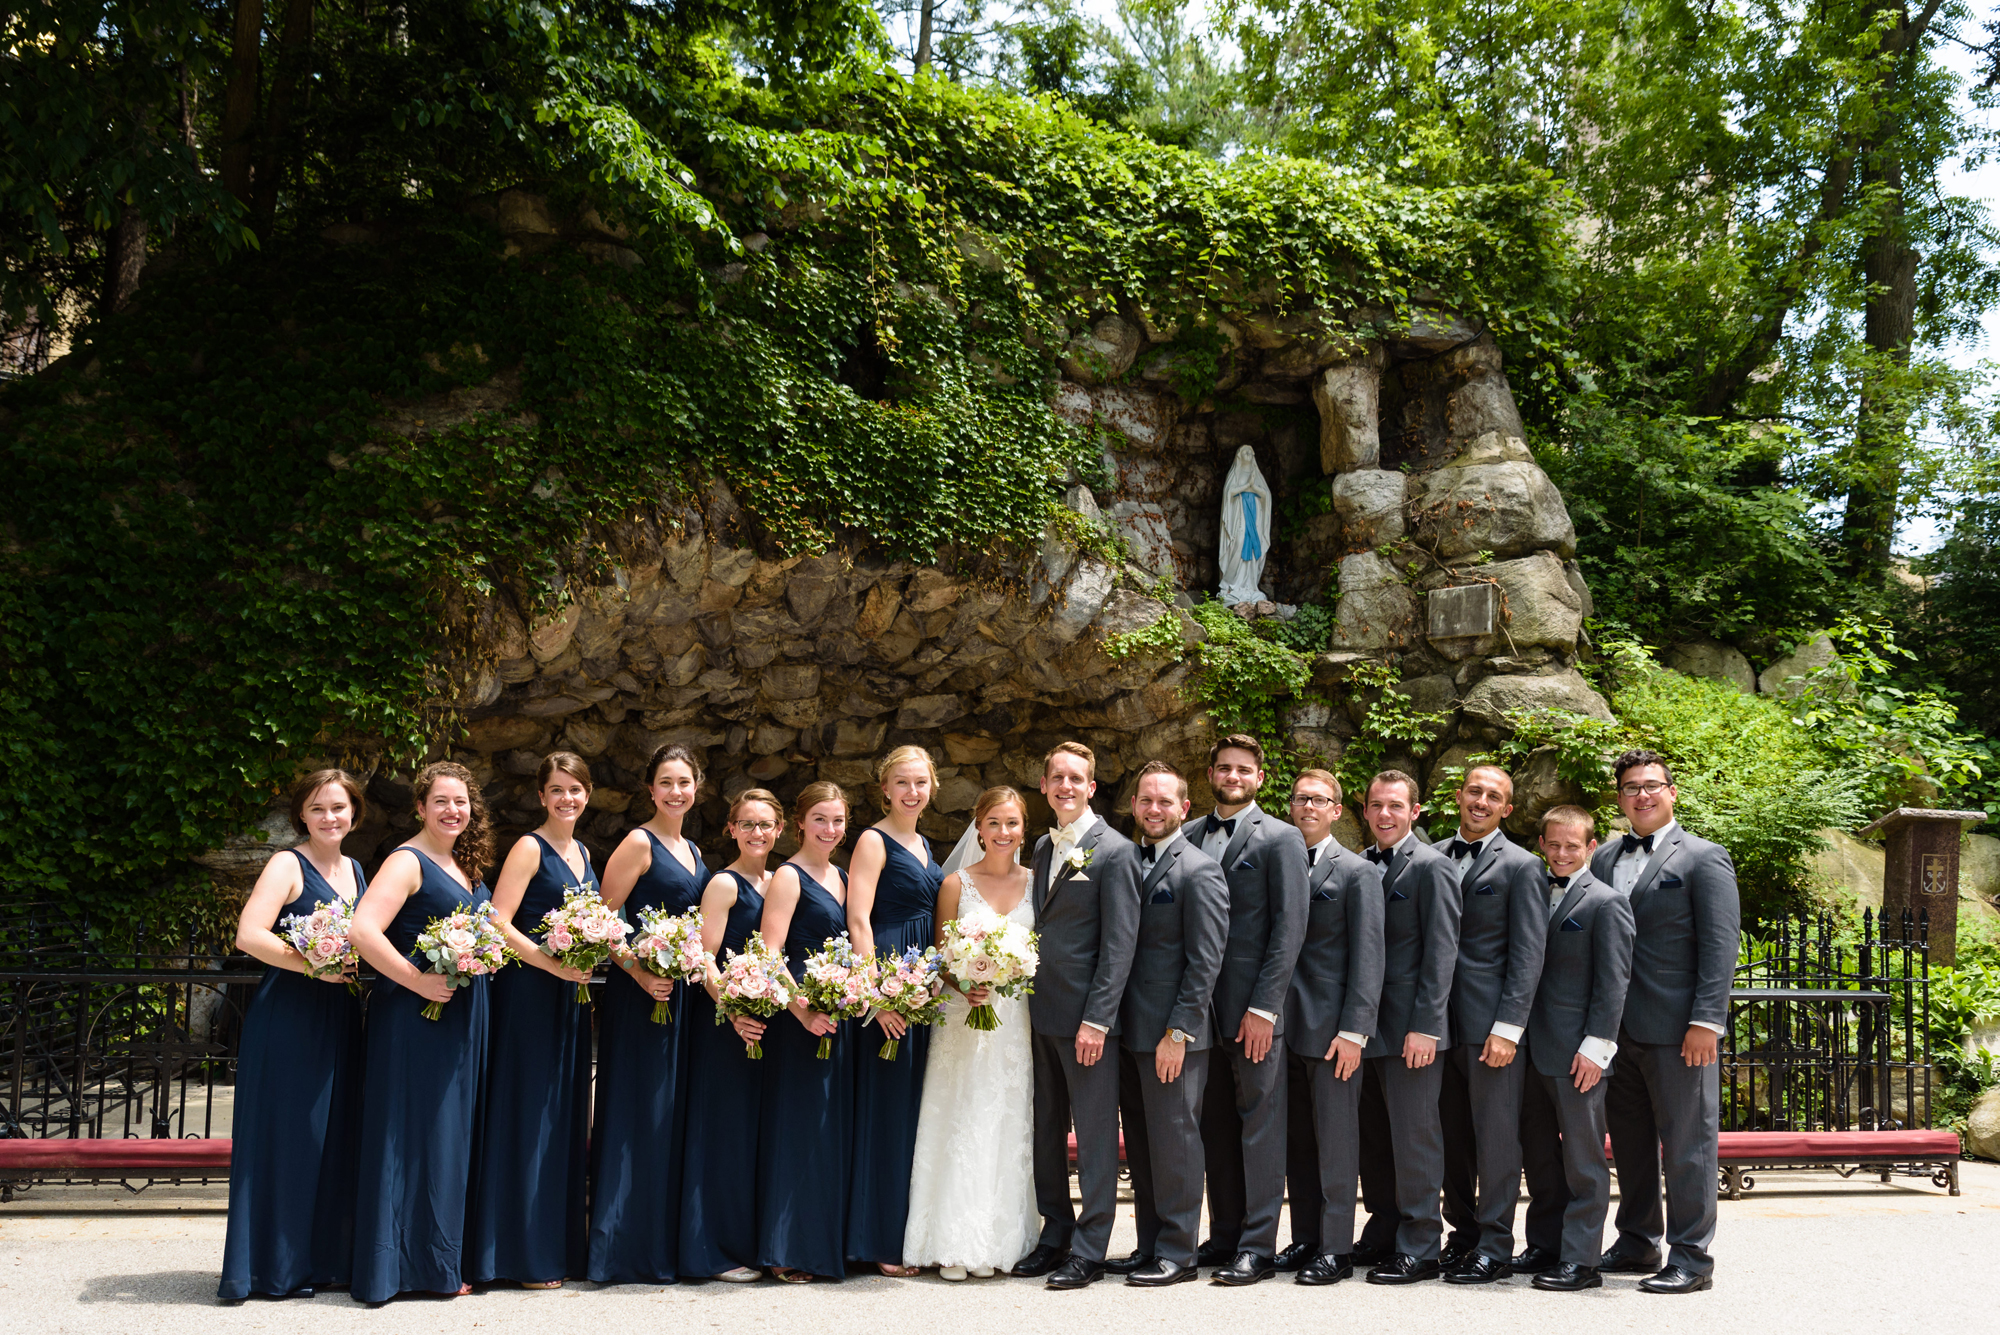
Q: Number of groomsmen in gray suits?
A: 7